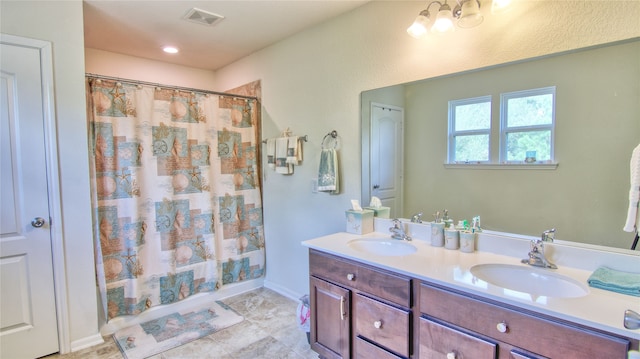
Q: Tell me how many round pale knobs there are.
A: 4